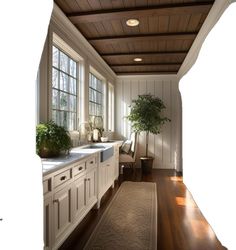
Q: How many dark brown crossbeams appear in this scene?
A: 5